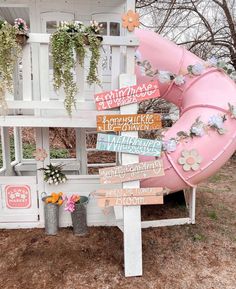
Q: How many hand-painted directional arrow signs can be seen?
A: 5